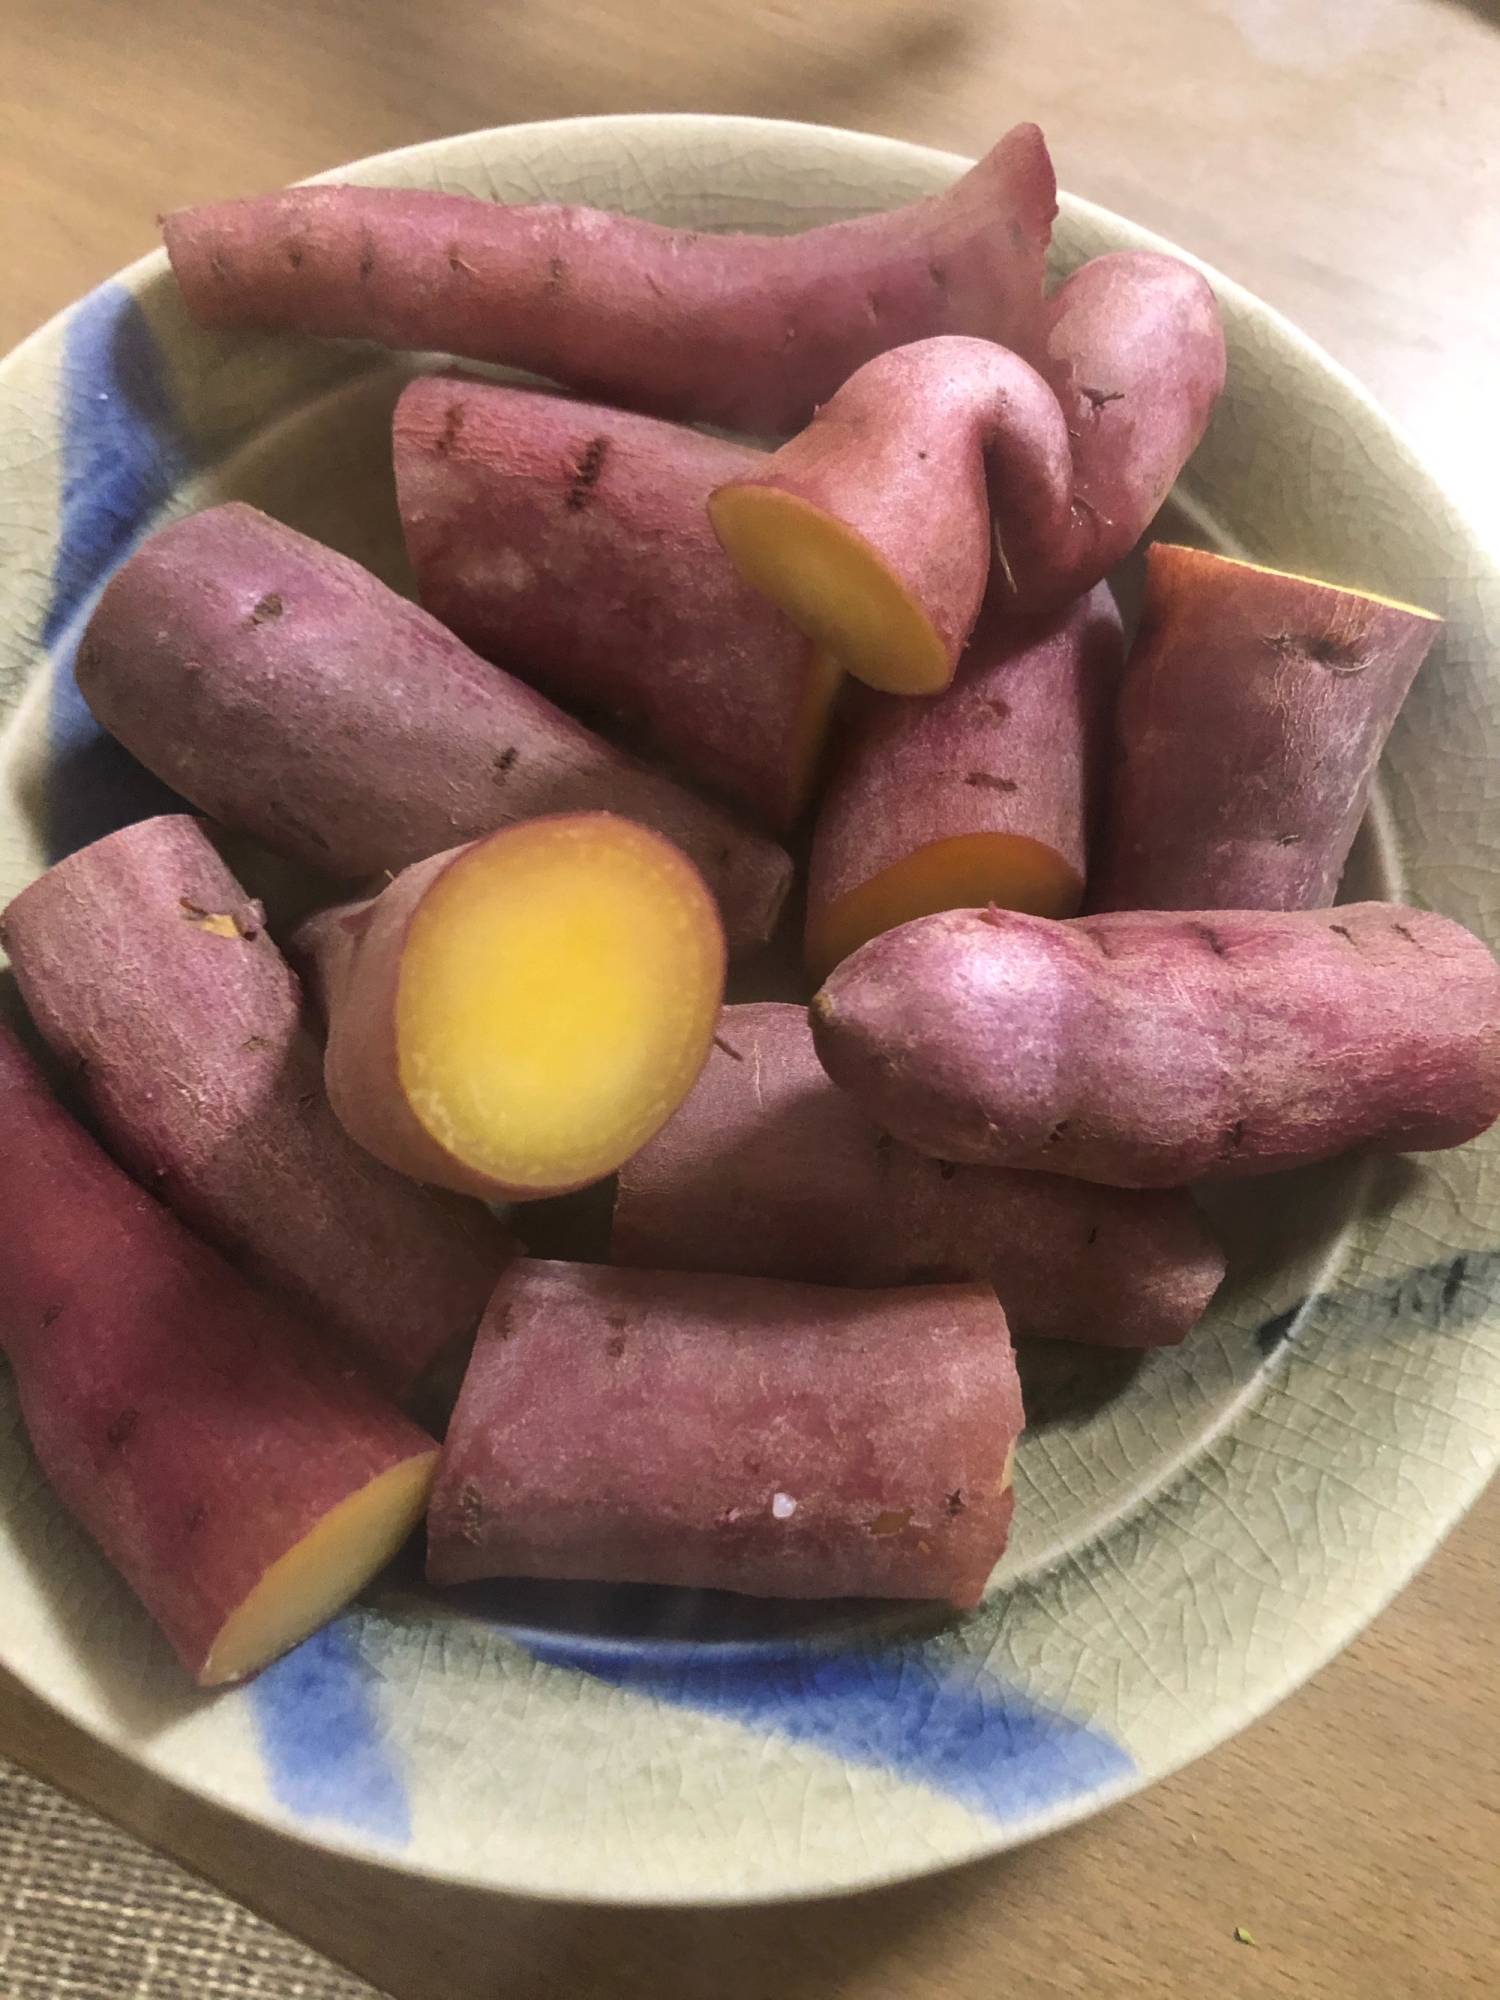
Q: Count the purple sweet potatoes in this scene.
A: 12